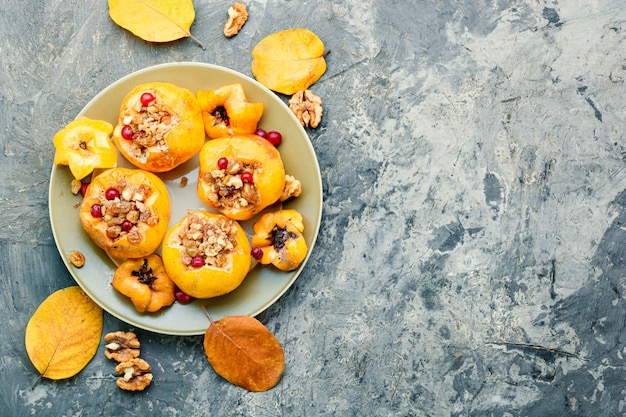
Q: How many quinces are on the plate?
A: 4